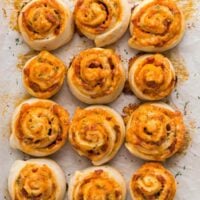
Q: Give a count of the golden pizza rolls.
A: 12